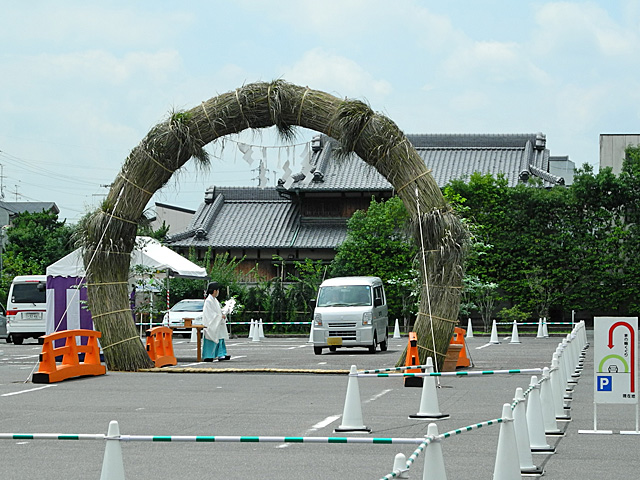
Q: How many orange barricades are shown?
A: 4